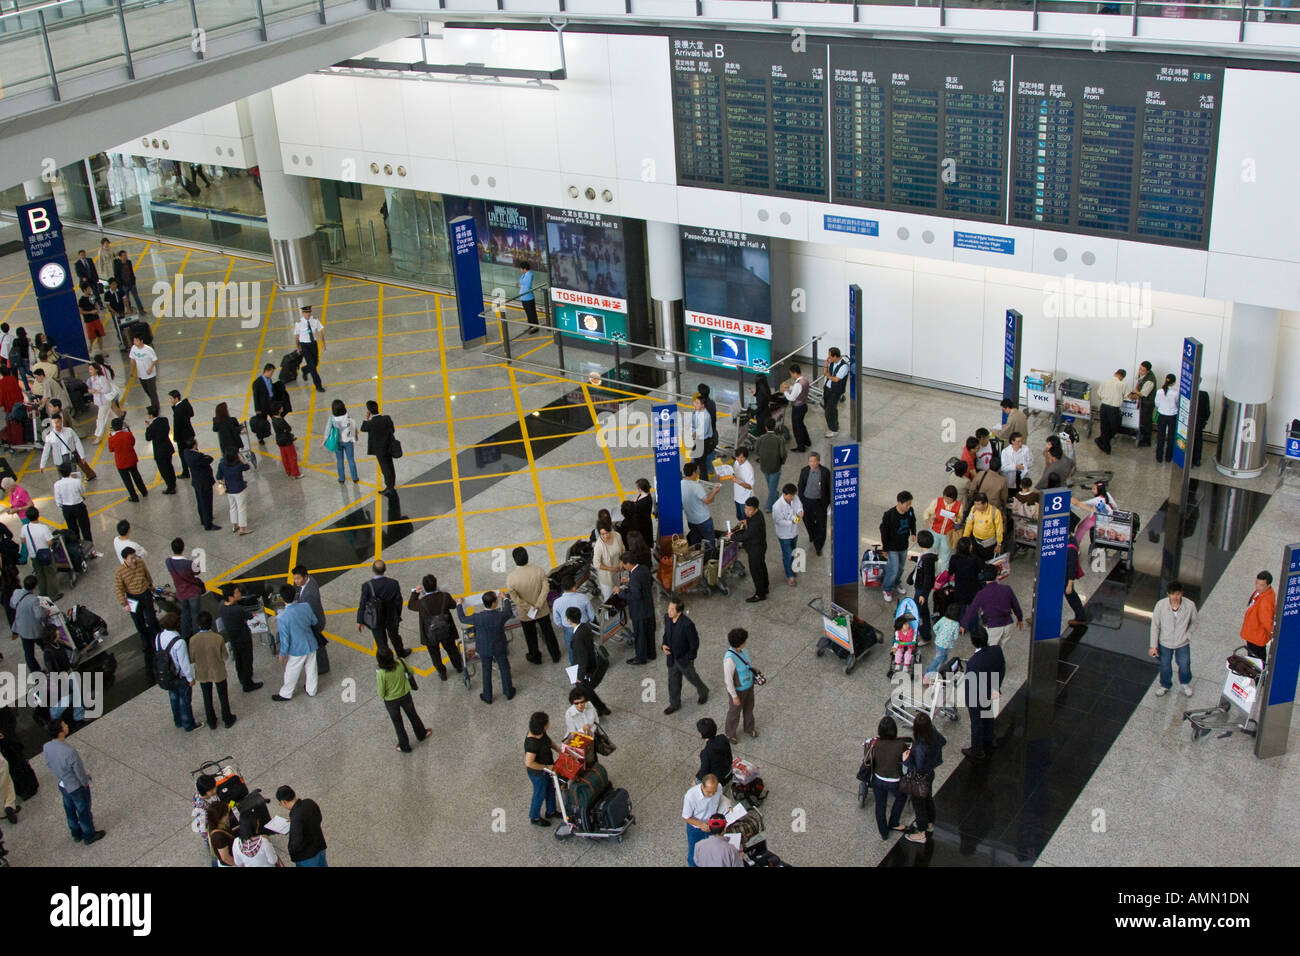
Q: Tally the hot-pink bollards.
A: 0